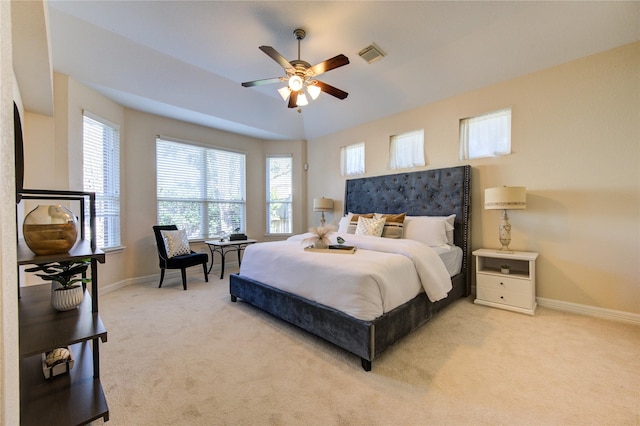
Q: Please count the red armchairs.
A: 0